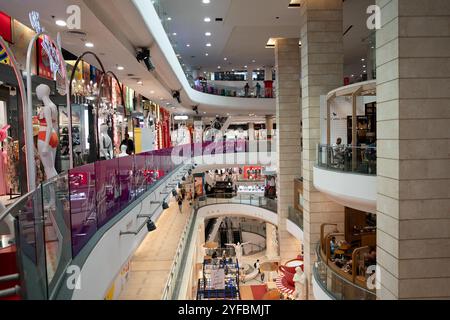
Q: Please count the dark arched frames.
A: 2